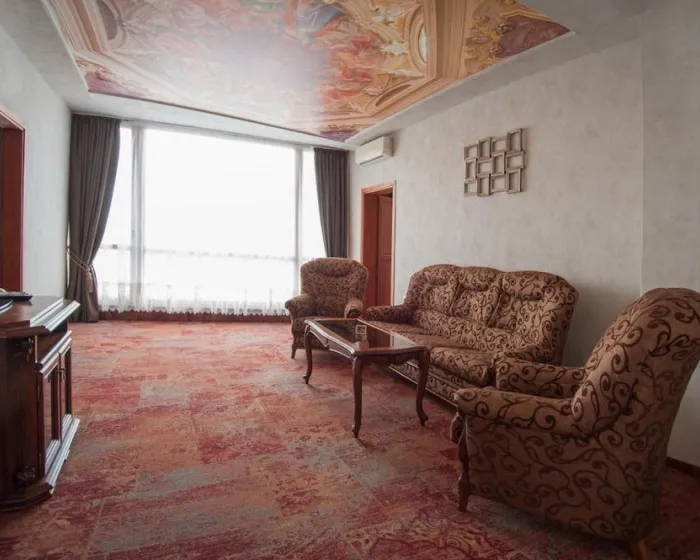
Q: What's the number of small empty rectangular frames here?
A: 12